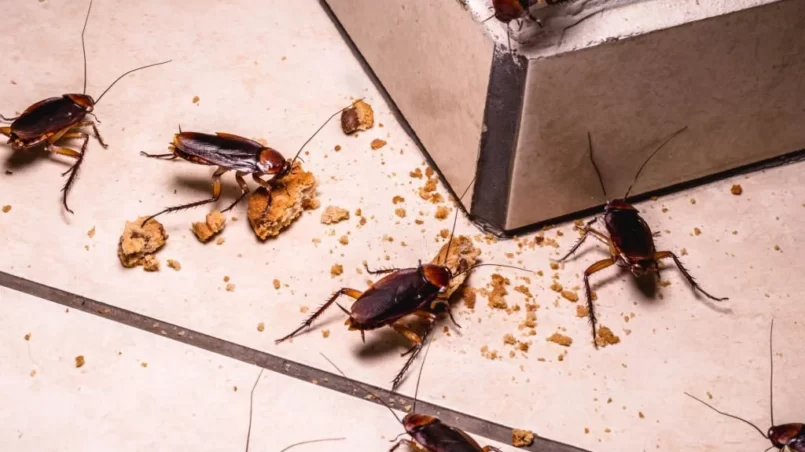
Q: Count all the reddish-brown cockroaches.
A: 7